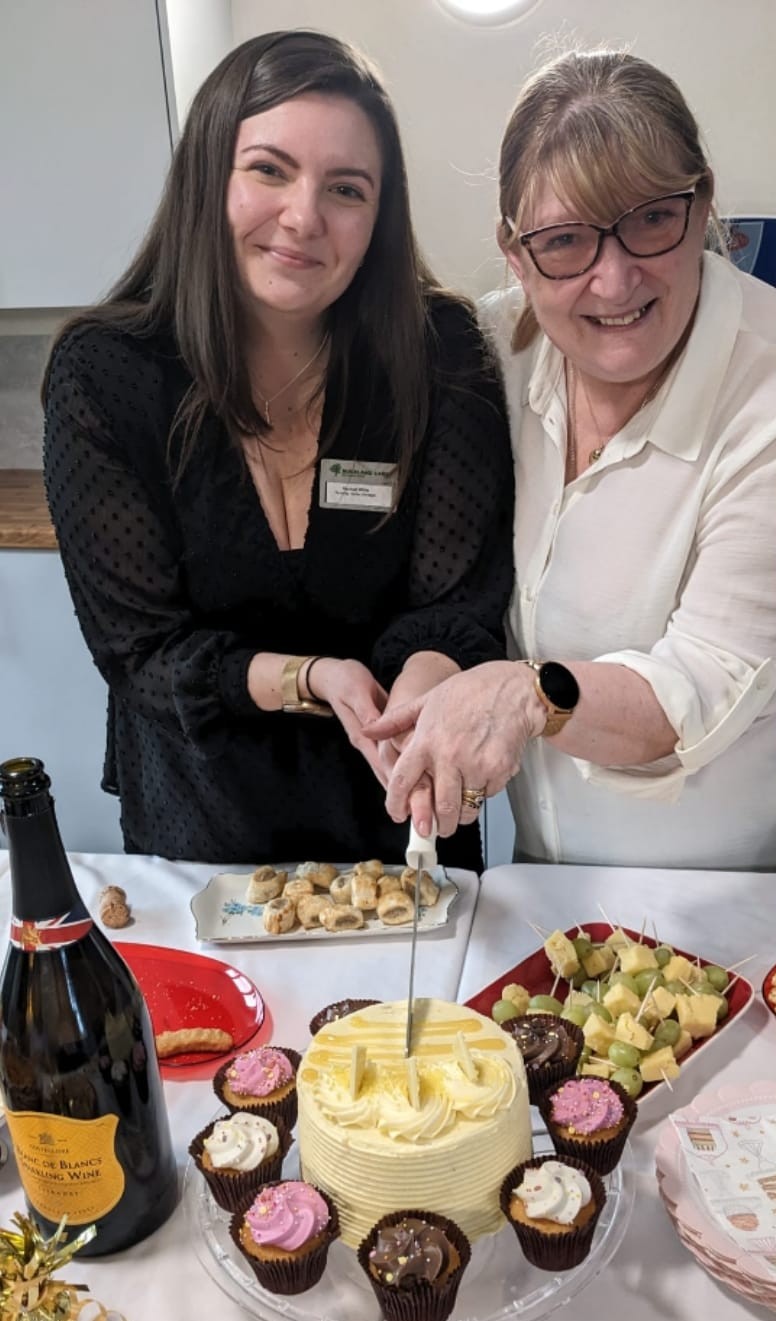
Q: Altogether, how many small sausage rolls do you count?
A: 12